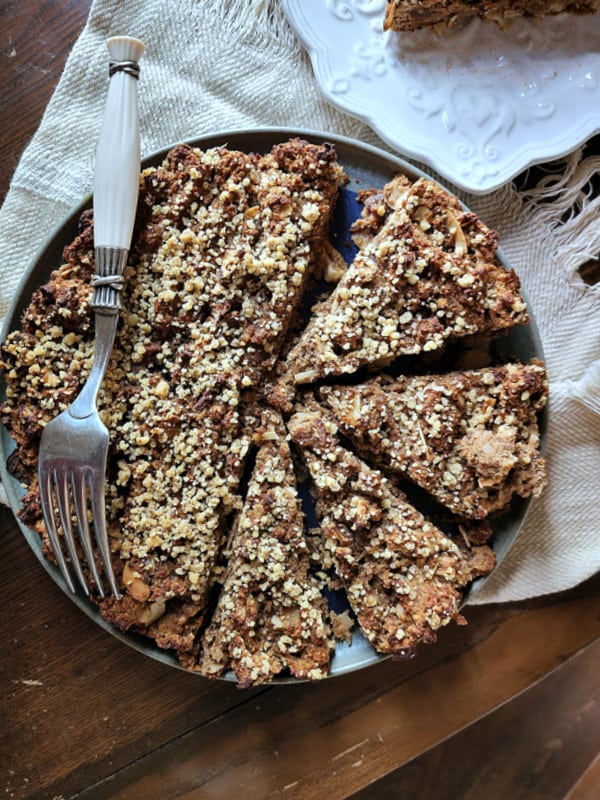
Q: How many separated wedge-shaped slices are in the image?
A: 4